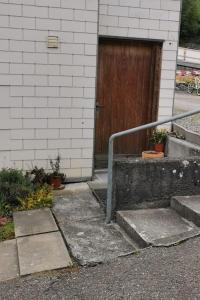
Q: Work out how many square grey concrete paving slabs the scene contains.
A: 3